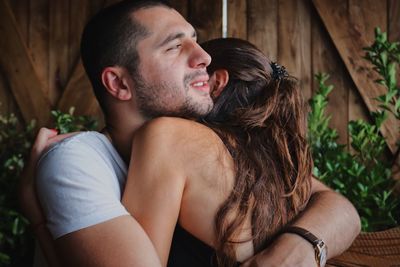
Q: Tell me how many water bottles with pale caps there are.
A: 0